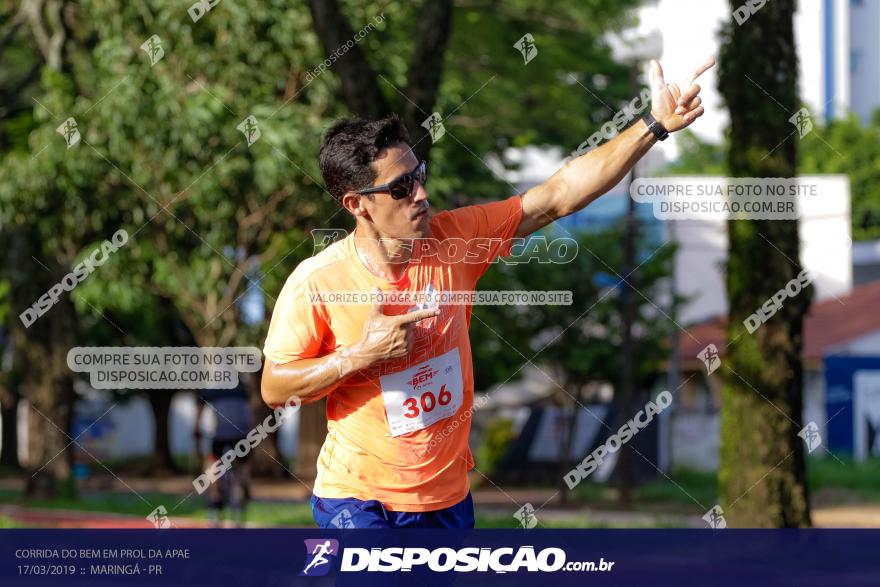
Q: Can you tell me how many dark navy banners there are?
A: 1